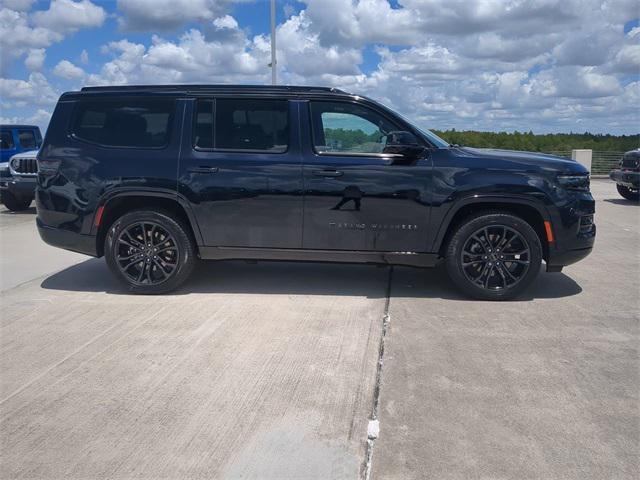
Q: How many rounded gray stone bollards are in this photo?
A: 0